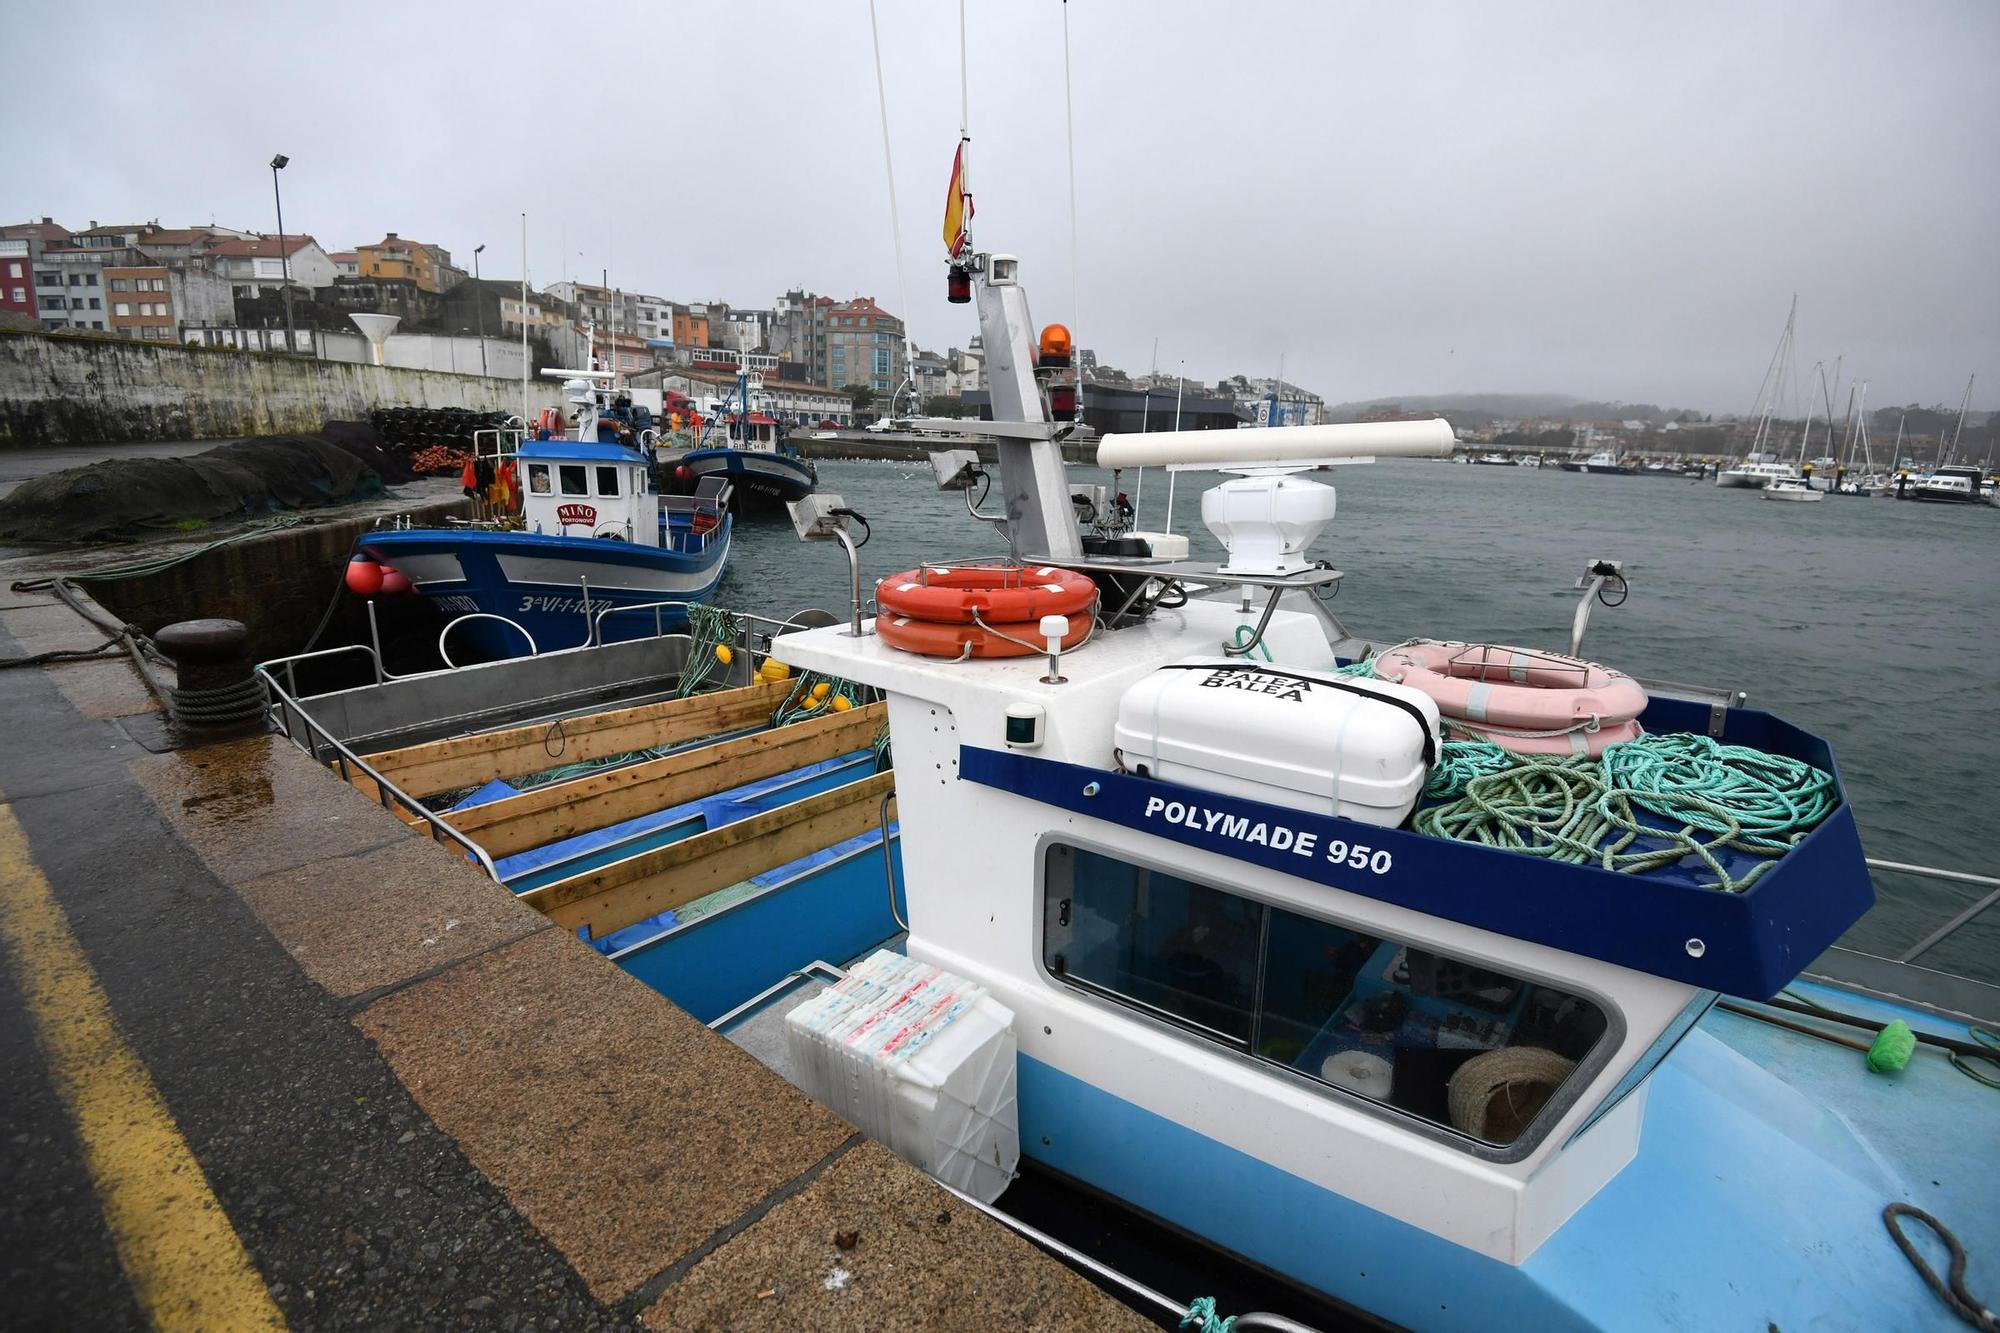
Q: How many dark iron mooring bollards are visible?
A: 1